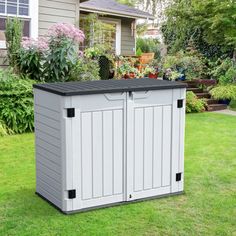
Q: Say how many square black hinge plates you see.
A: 4